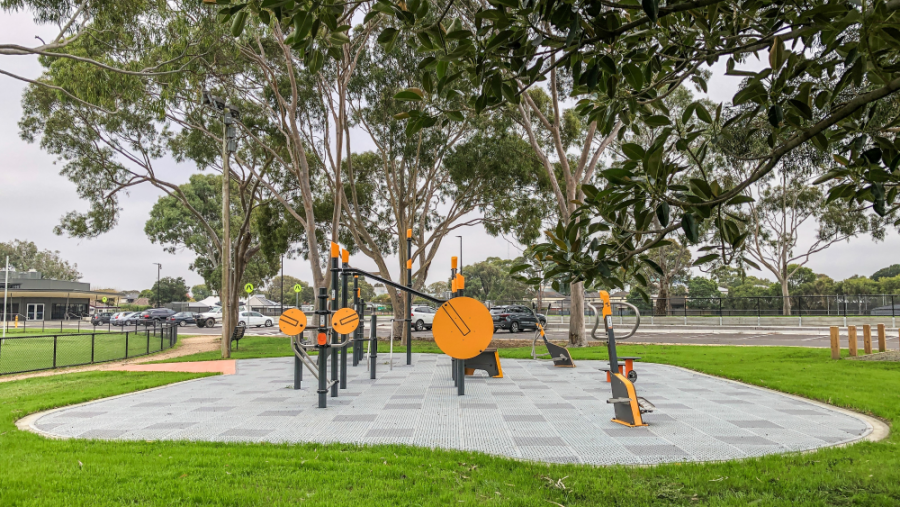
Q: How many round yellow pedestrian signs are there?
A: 3